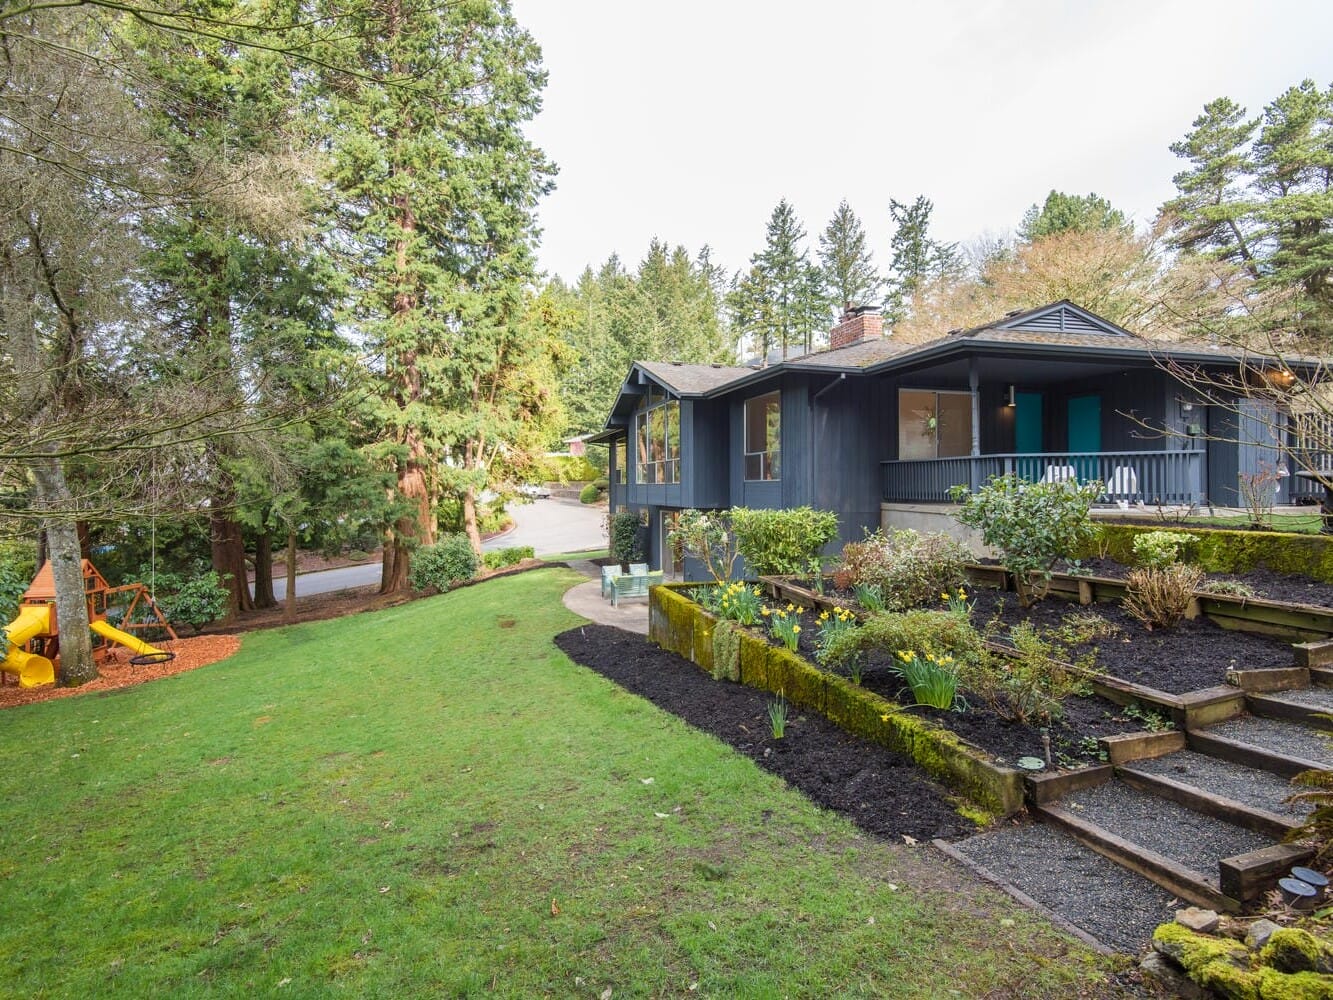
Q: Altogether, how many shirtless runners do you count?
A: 0